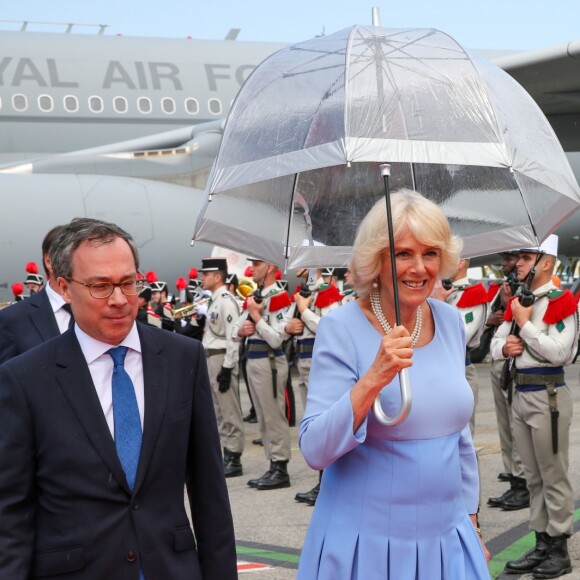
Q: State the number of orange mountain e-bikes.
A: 0